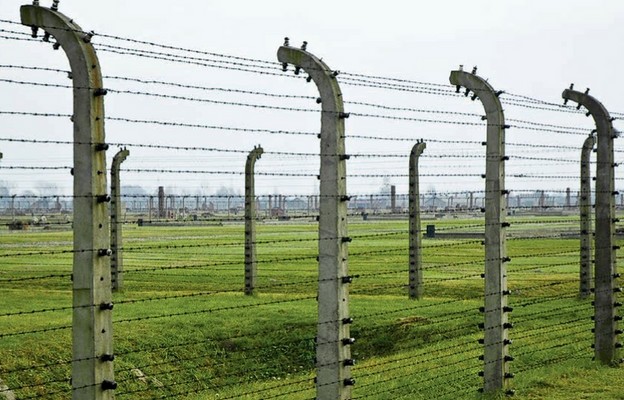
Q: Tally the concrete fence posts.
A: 8